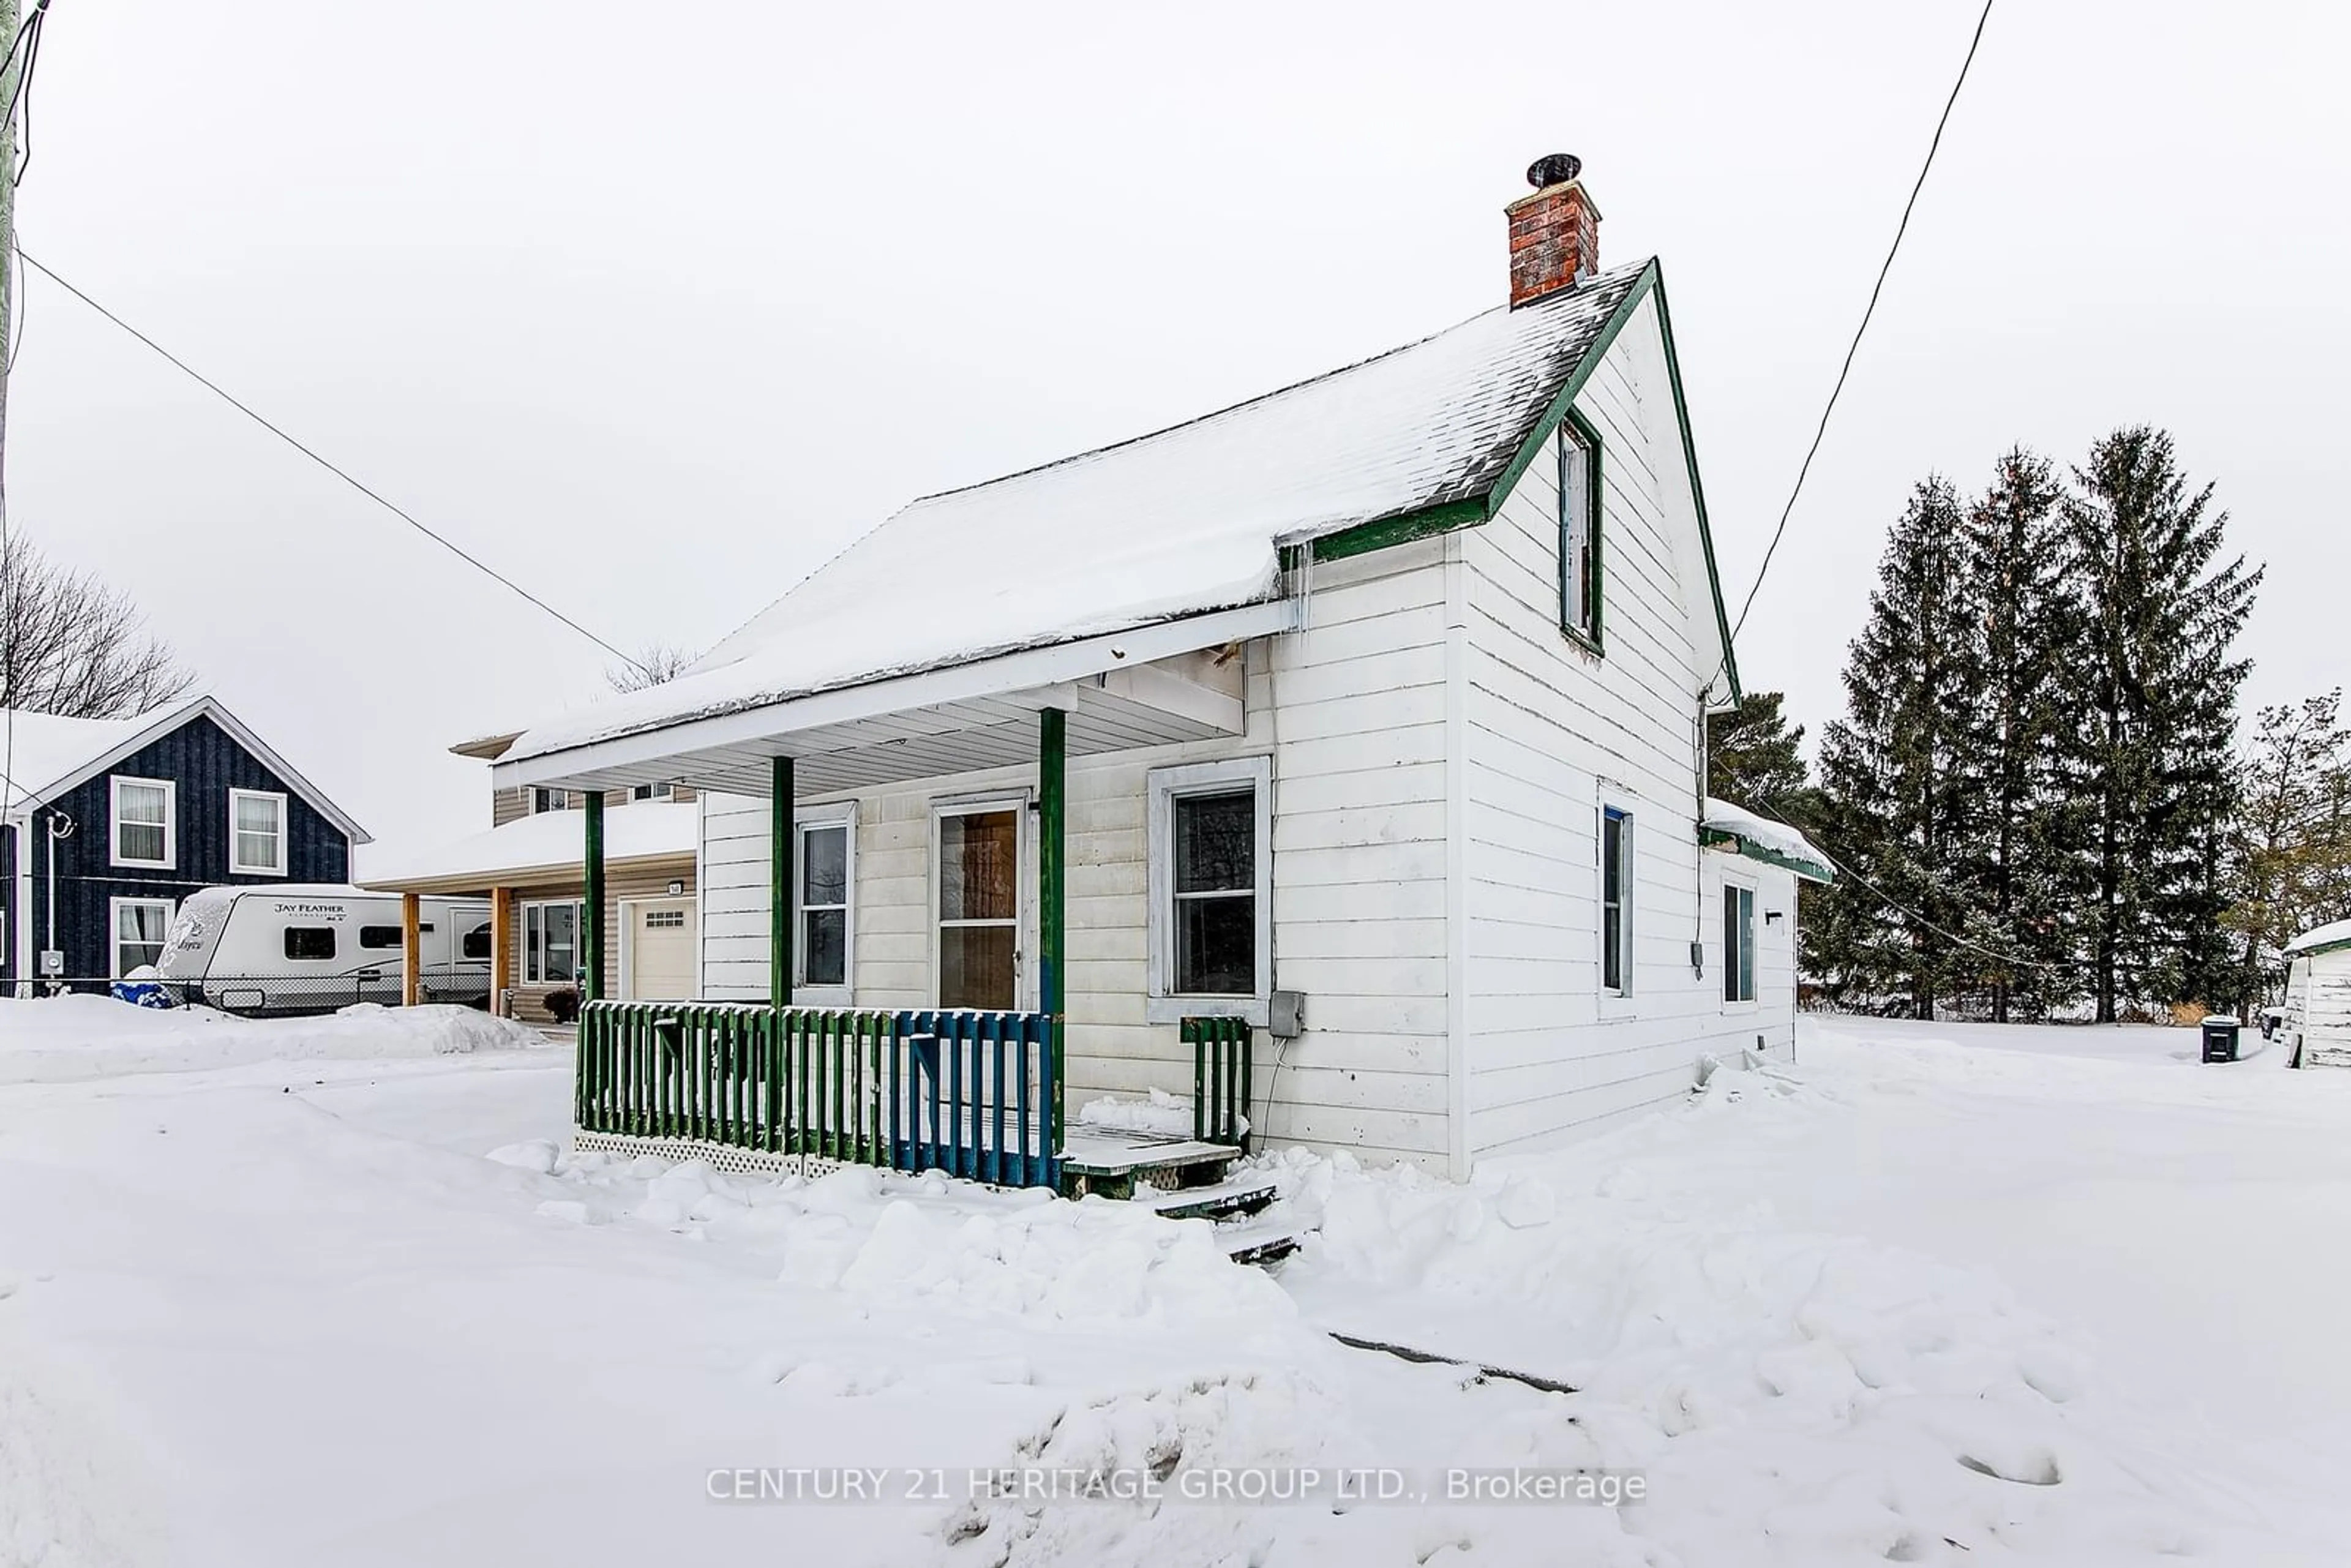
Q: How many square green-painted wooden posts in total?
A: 3